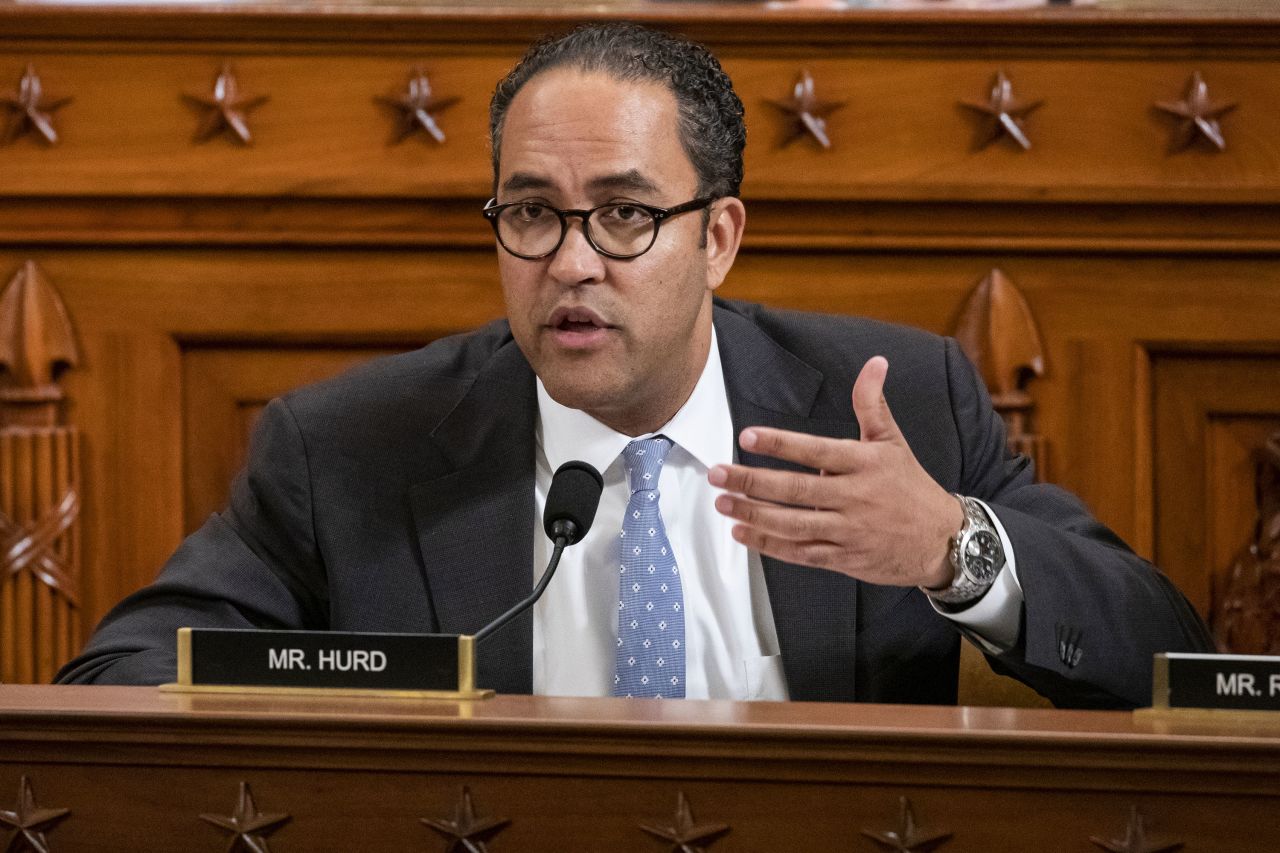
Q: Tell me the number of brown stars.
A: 12